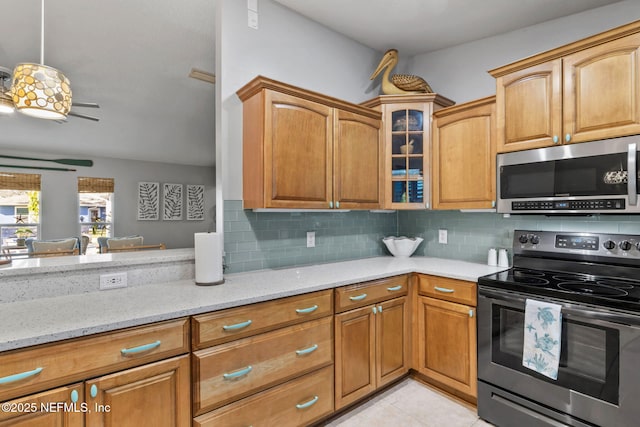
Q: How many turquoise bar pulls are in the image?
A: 10